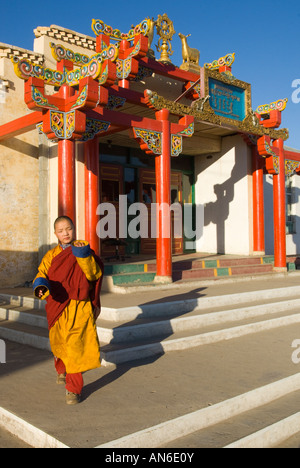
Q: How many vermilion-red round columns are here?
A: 5